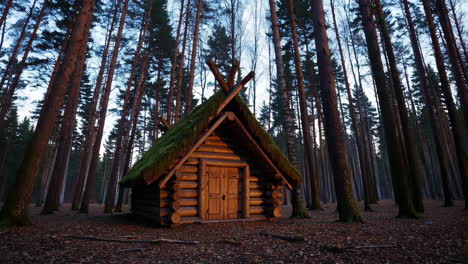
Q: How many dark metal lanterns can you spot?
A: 0